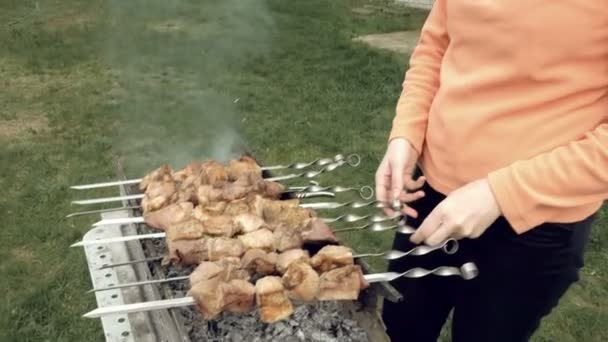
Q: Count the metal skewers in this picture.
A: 8